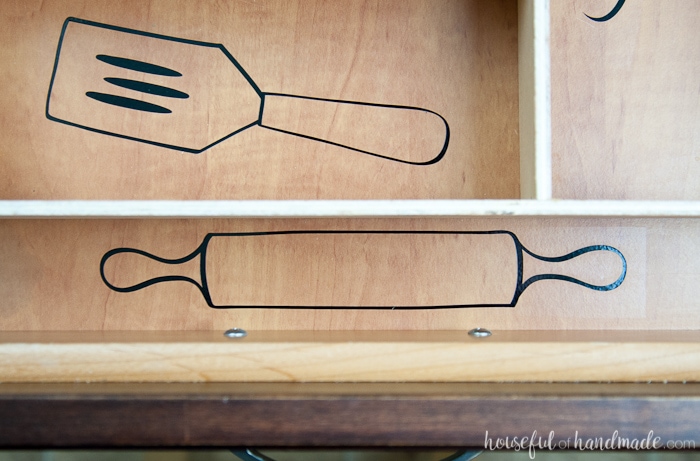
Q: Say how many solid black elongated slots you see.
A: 3